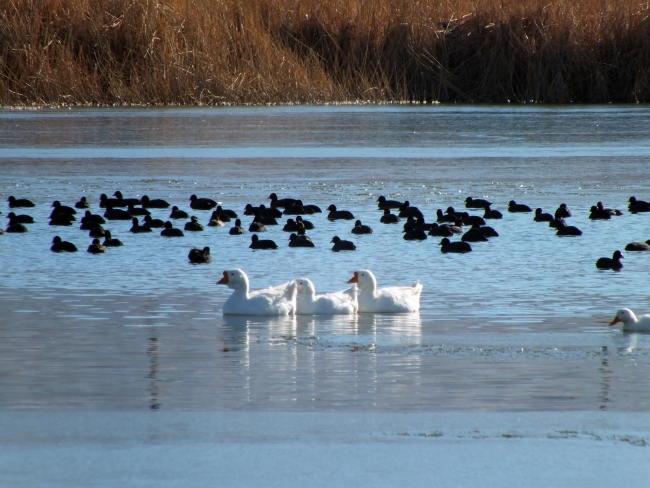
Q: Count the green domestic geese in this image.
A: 0